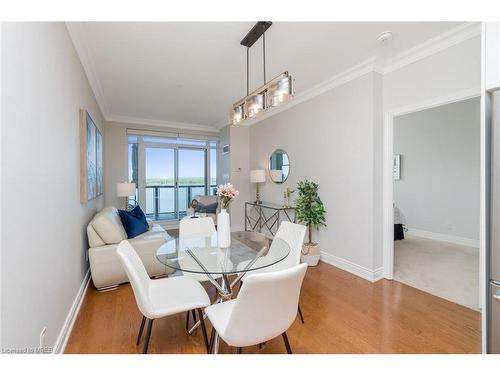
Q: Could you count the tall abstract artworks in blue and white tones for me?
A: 2